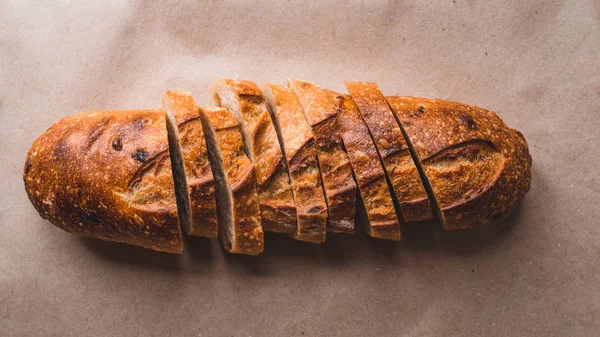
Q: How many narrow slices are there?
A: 7